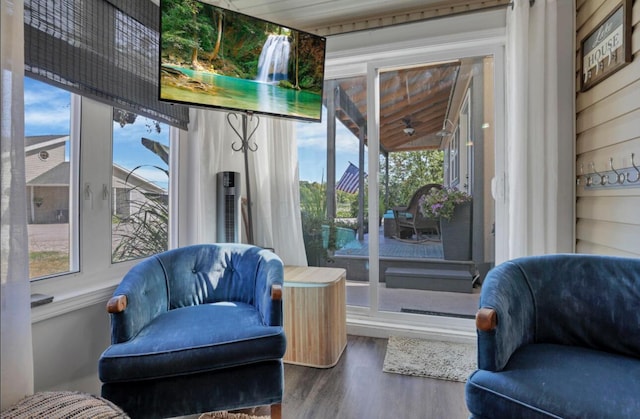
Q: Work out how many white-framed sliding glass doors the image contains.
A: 1